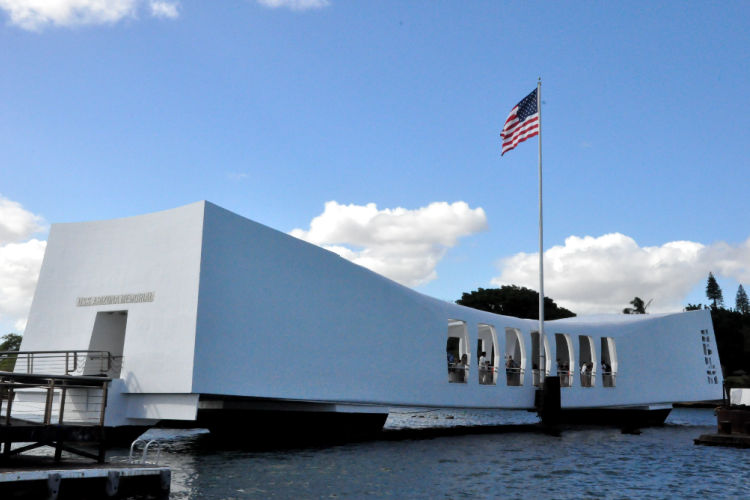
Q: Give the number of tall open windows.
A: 7